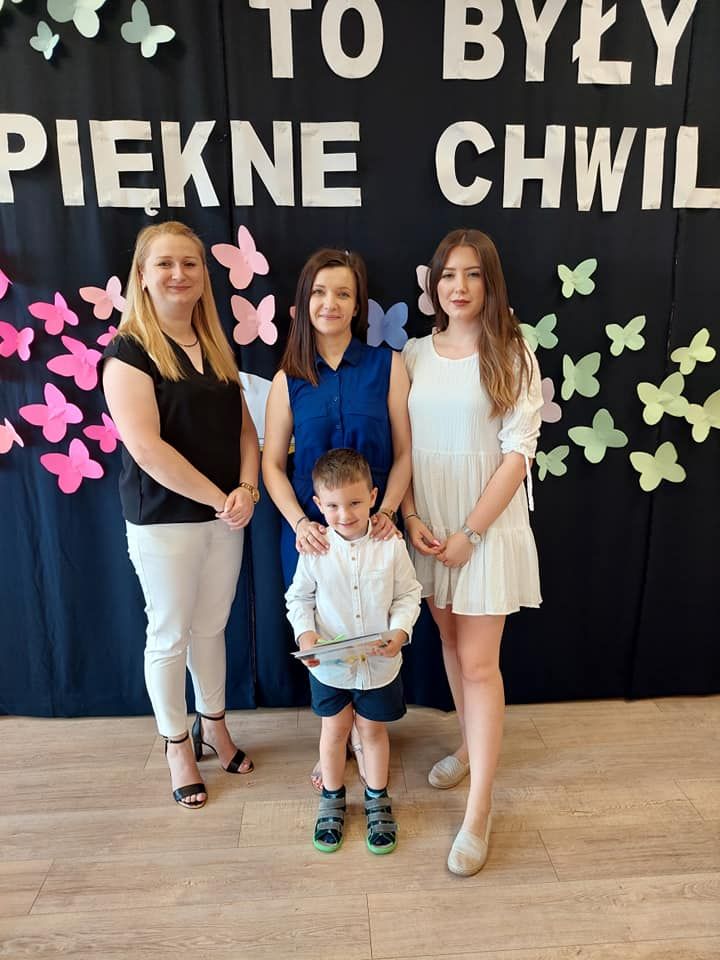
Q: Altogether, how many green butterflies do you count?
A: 13